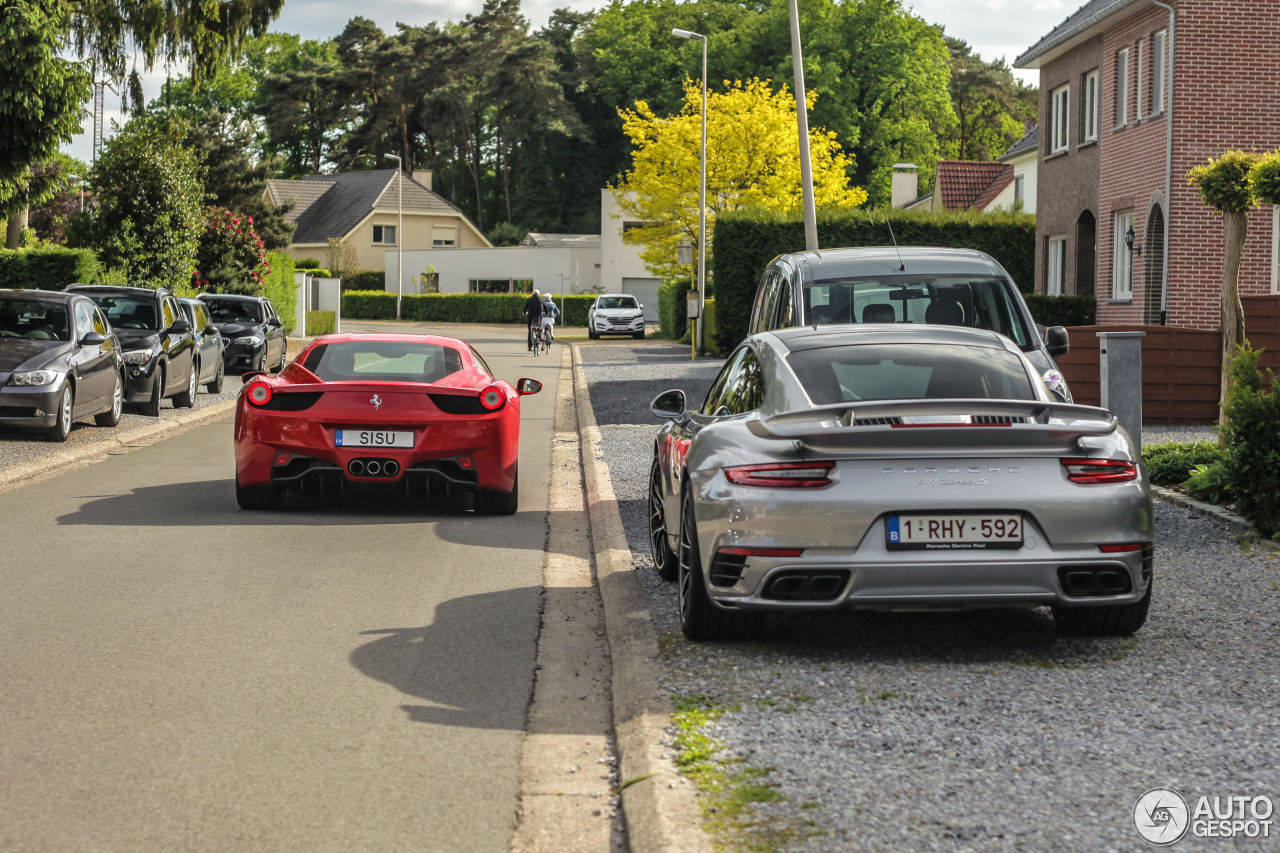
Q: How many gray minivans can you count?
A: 1